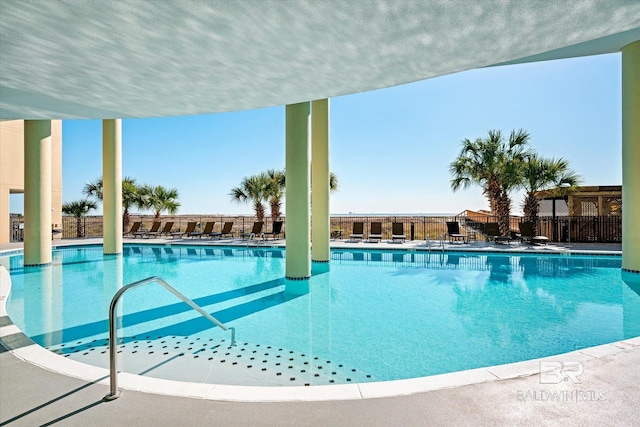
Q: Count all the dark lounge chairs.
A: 14